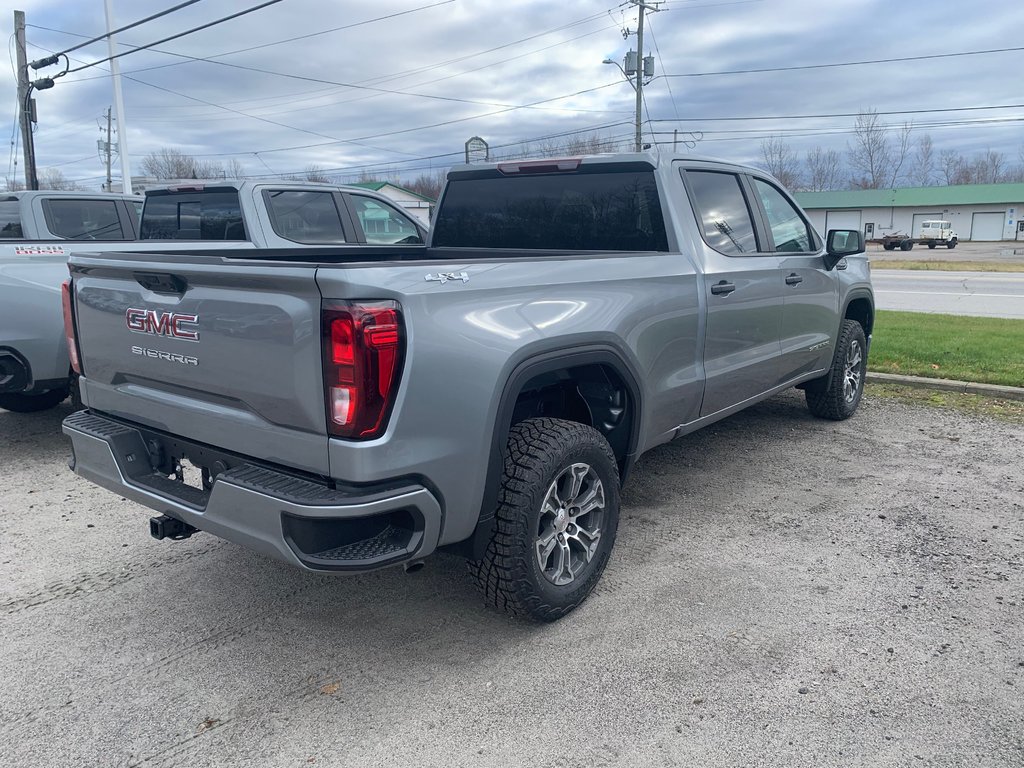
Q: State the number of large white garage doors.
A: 3